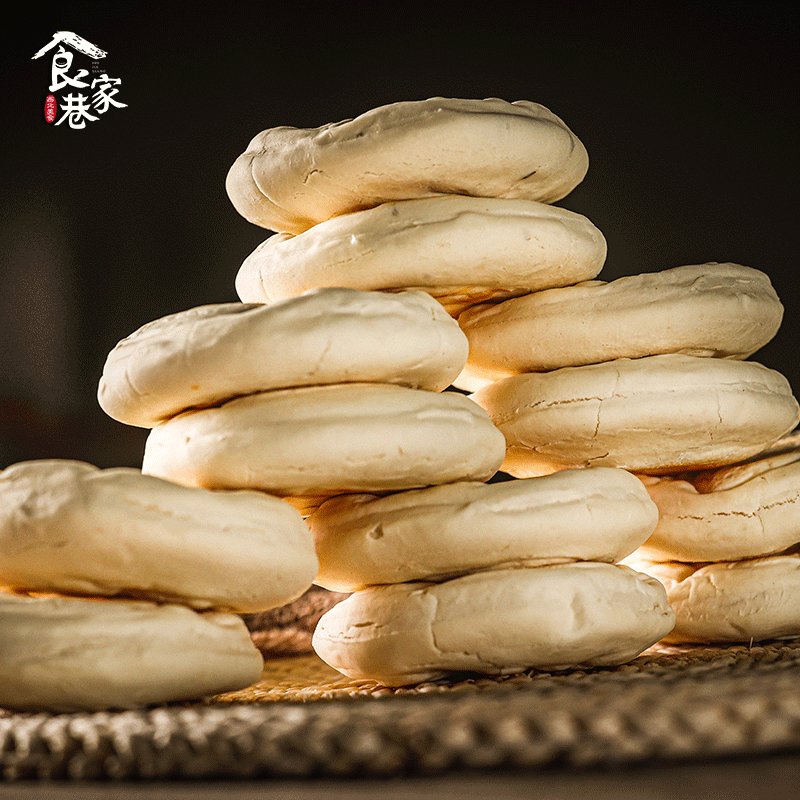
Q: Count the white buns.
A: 12